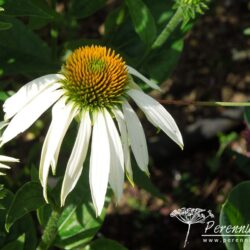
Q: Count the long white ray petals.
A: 11